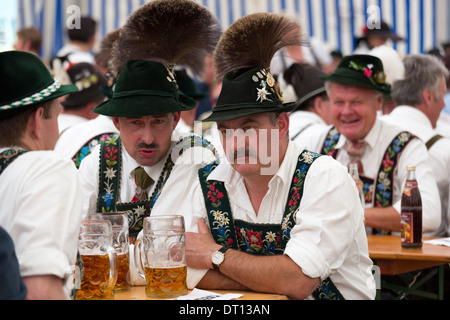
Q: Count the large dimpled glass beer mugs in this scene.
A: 3